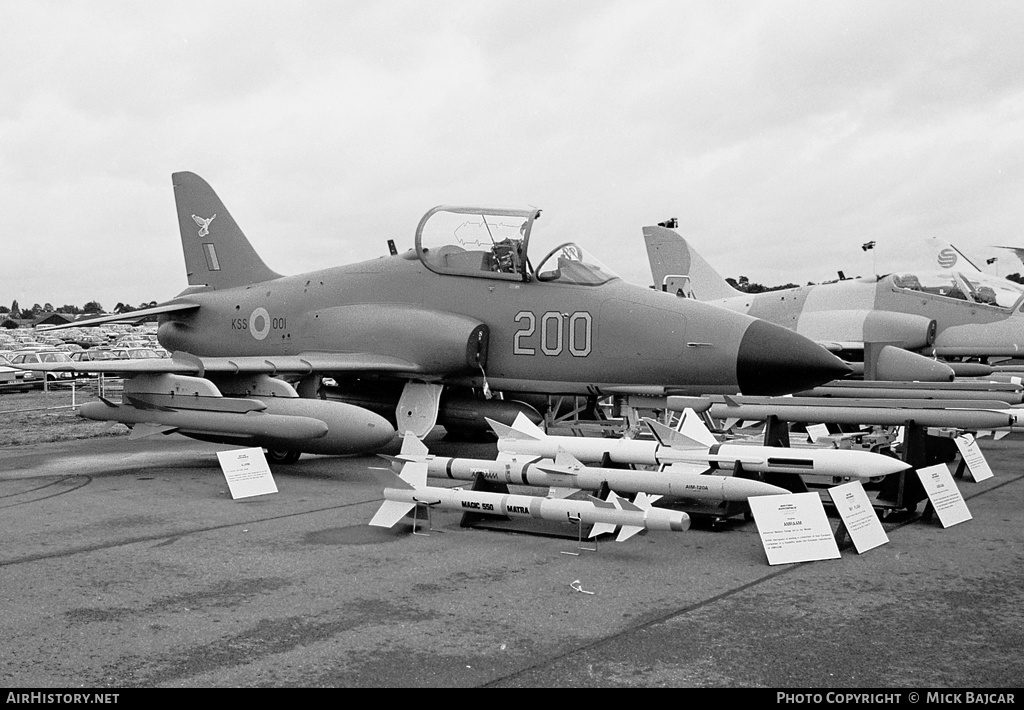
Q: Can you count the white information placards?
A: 6